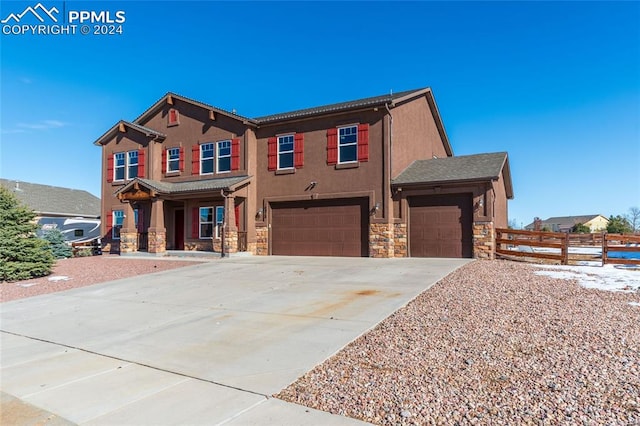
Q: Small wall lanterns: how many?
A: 3